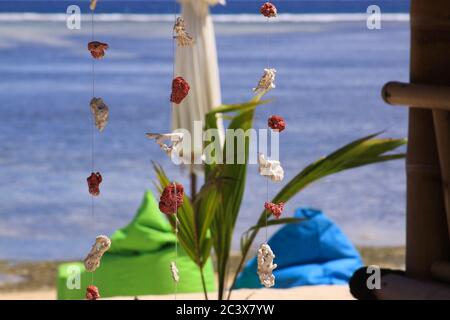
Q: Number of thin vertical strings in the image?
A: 3